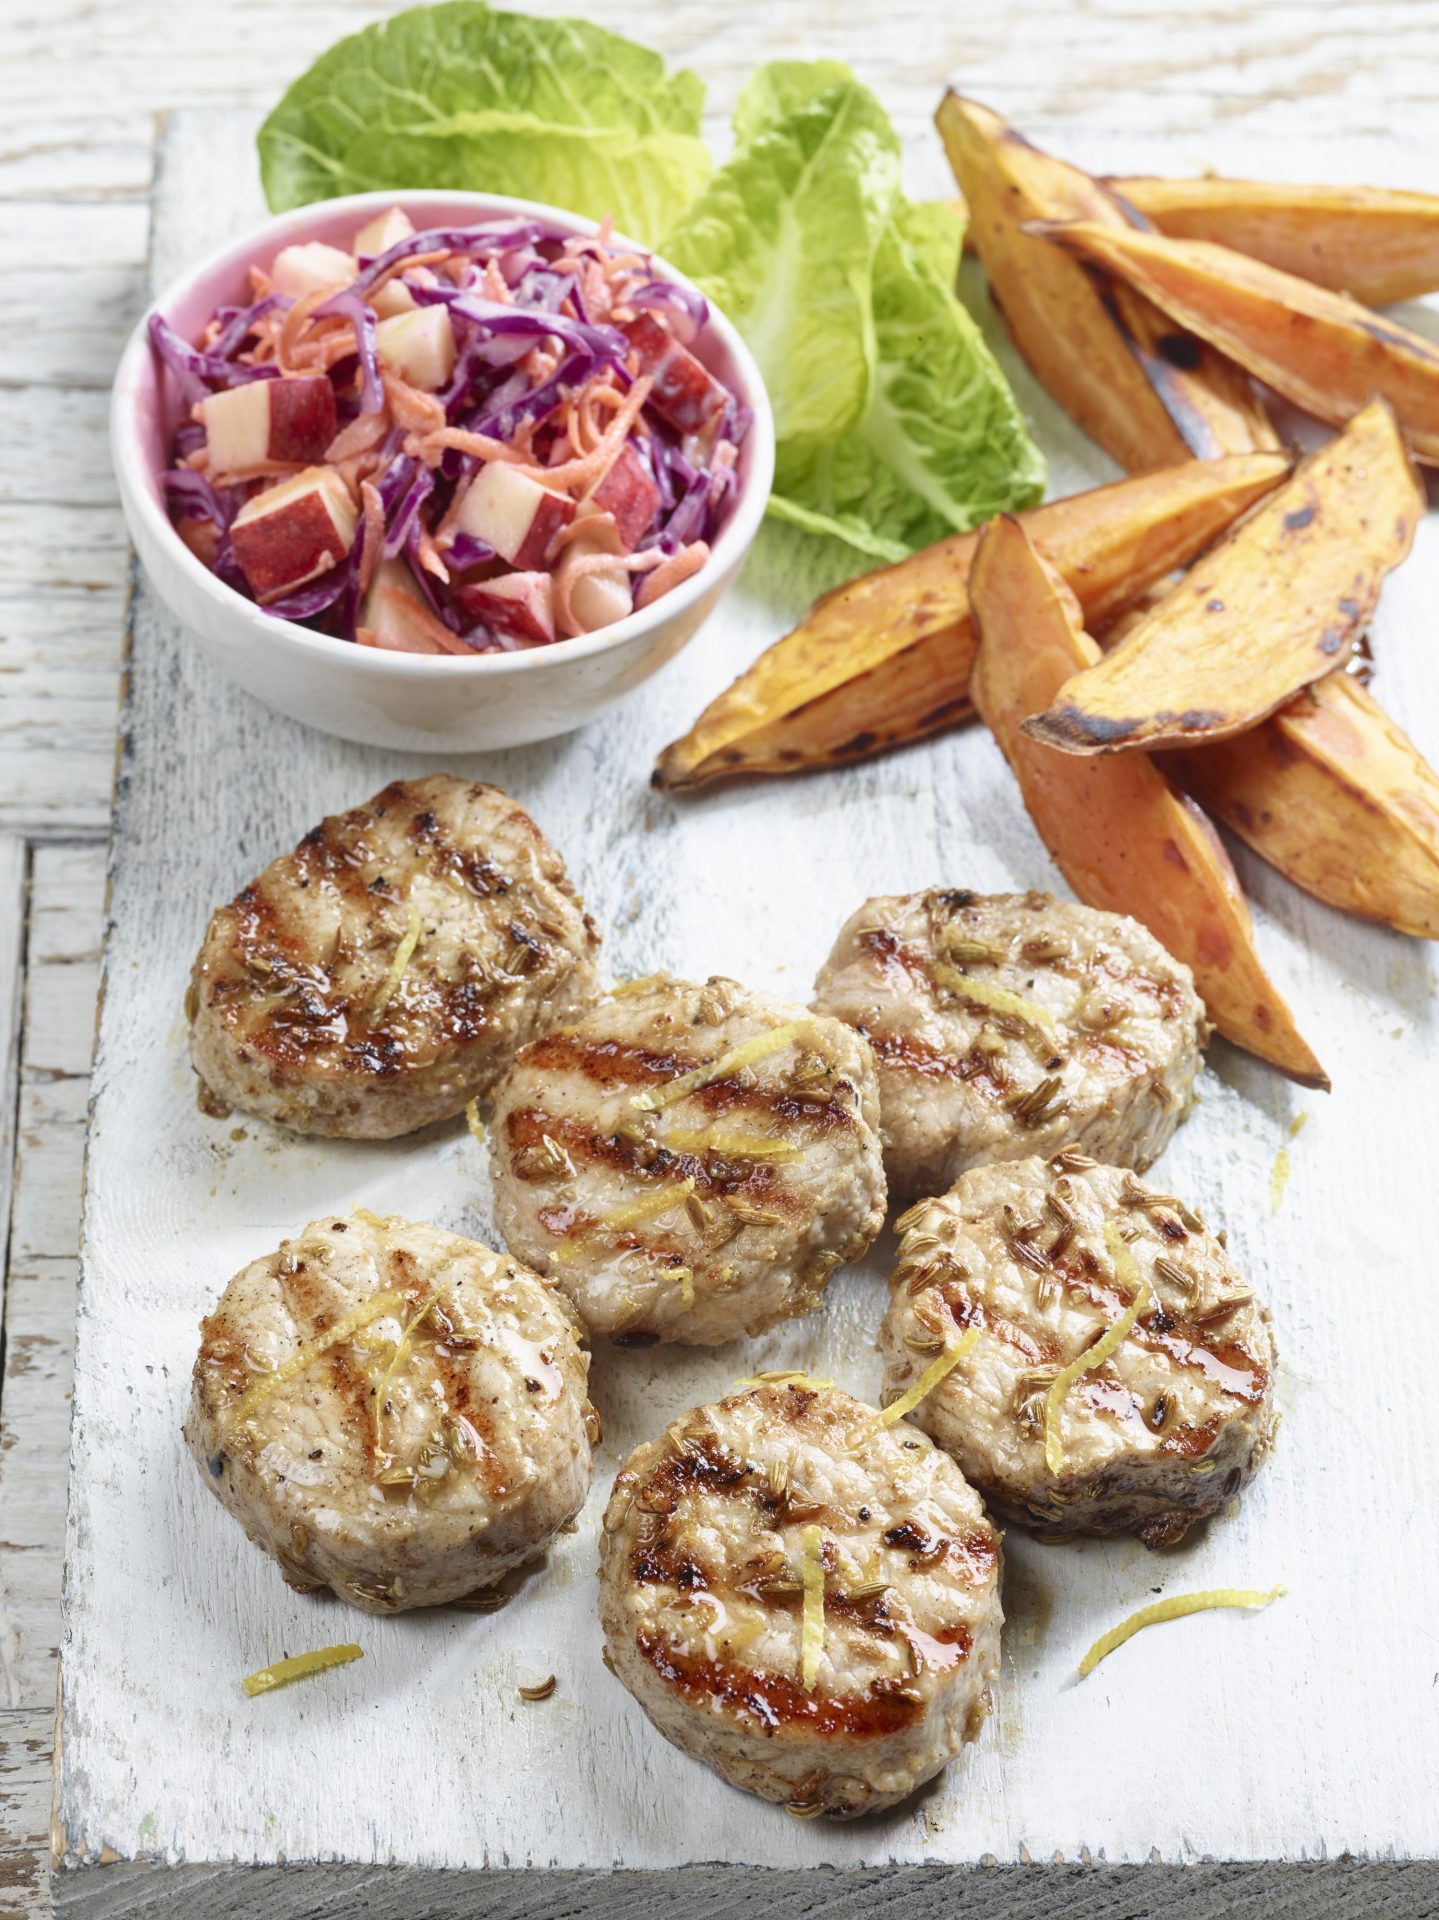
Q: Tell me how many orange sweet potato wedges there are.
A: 7